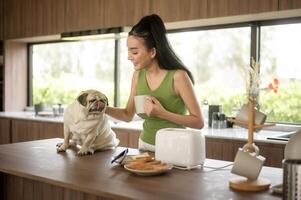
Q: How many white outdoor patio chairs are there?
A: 0